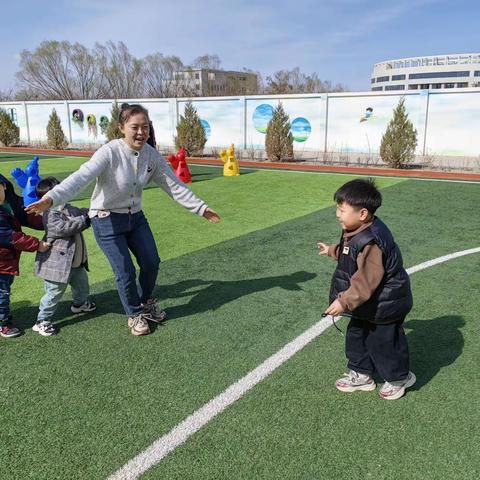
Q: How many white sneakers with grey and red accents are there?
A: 2